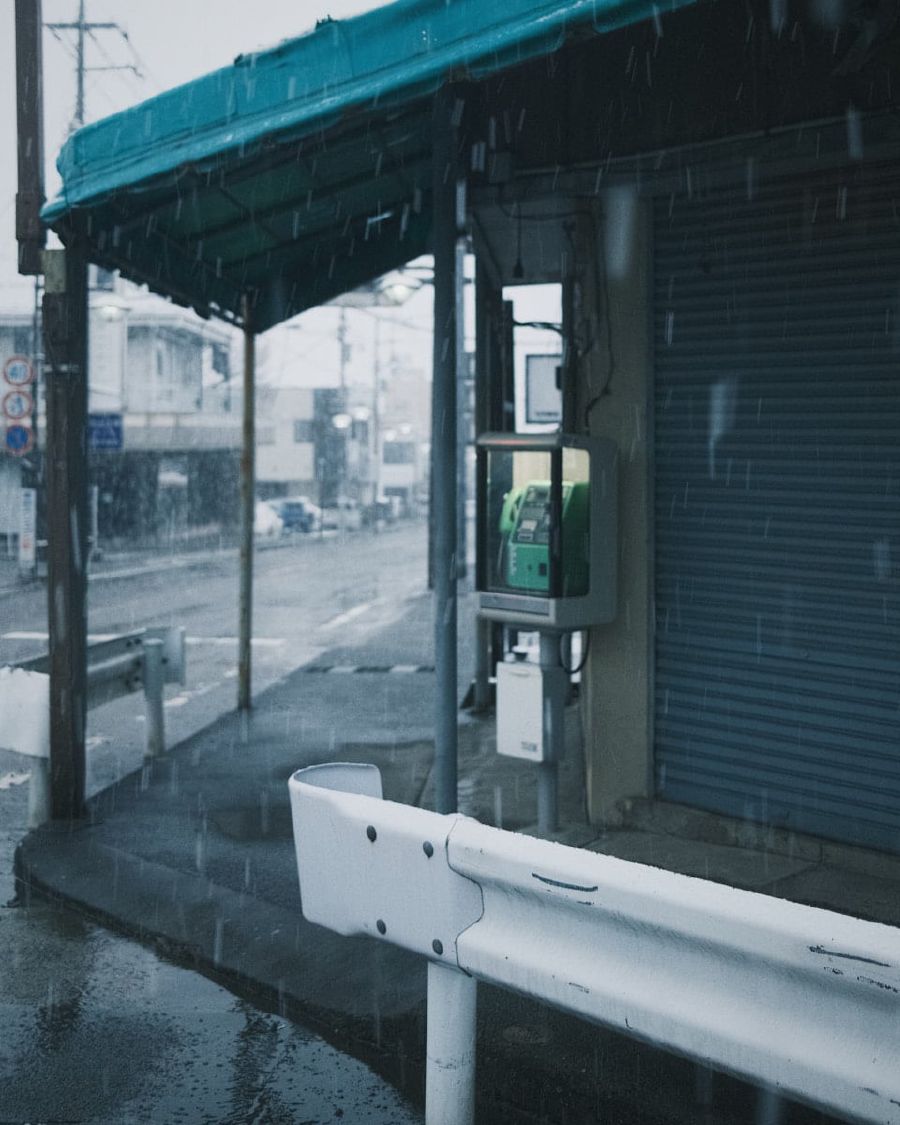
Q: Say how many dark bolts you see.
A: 4